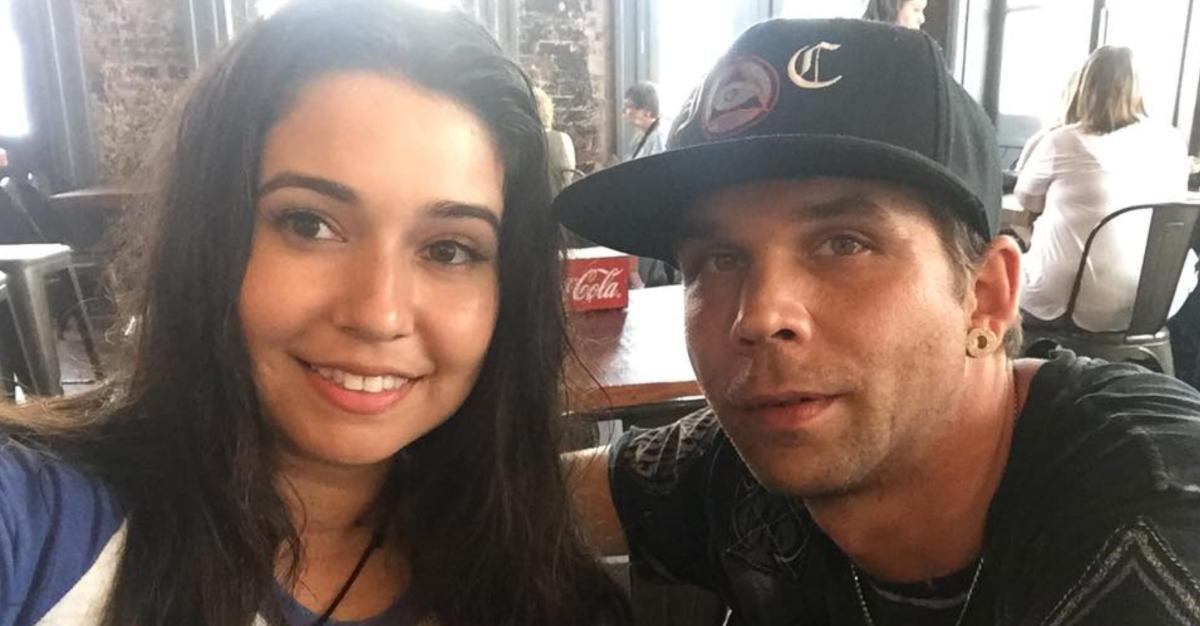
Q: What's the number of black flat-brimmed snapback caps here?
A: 1